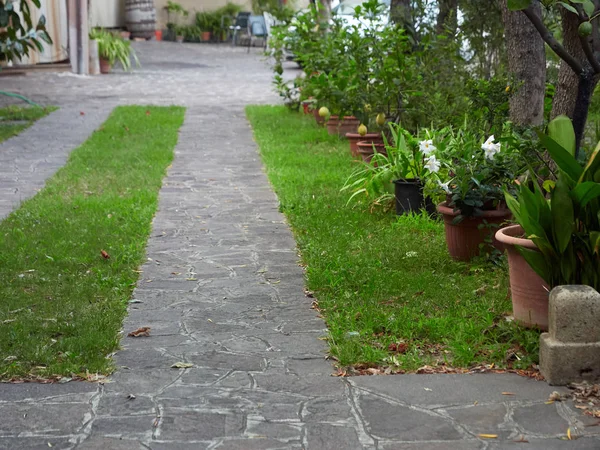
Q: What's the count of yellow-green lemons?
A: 3